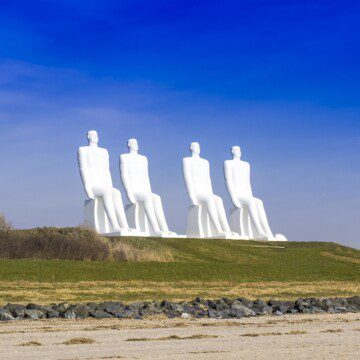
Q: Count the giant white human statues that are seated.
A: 4